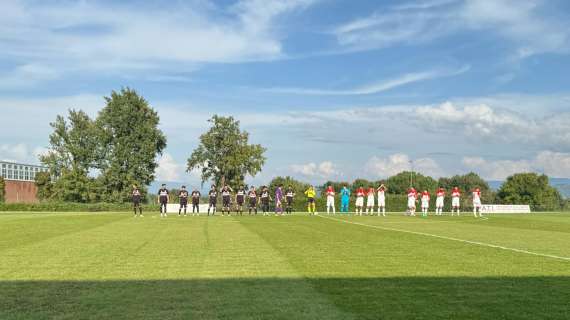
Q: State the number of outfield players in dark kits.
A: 10